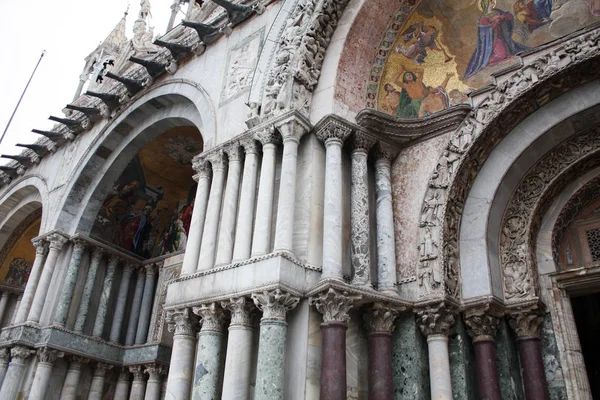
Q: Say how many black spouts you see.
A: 12